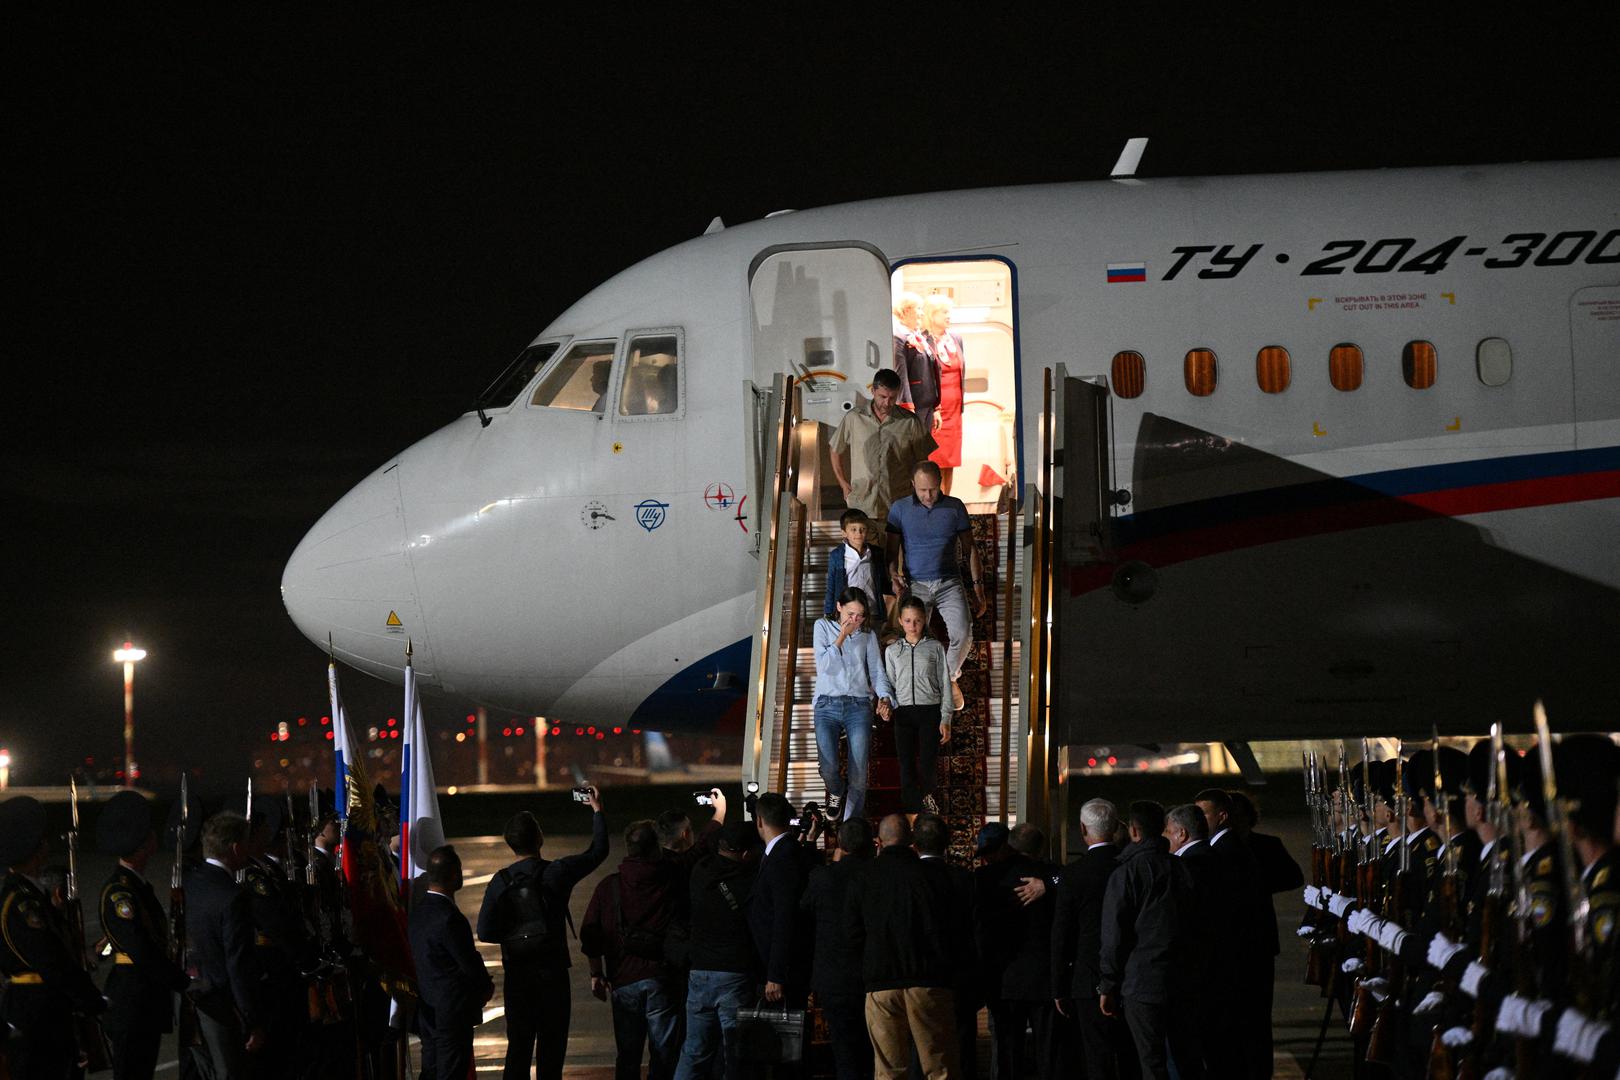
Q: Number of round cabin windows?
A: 6